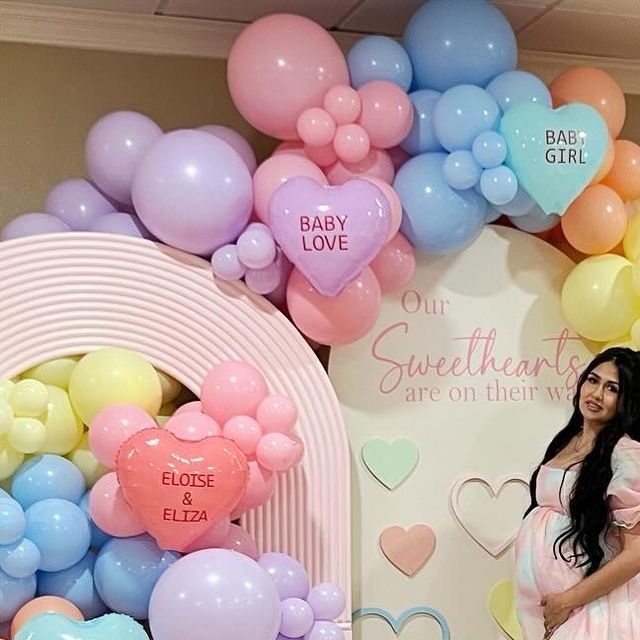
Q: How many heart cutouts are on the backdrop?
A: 5